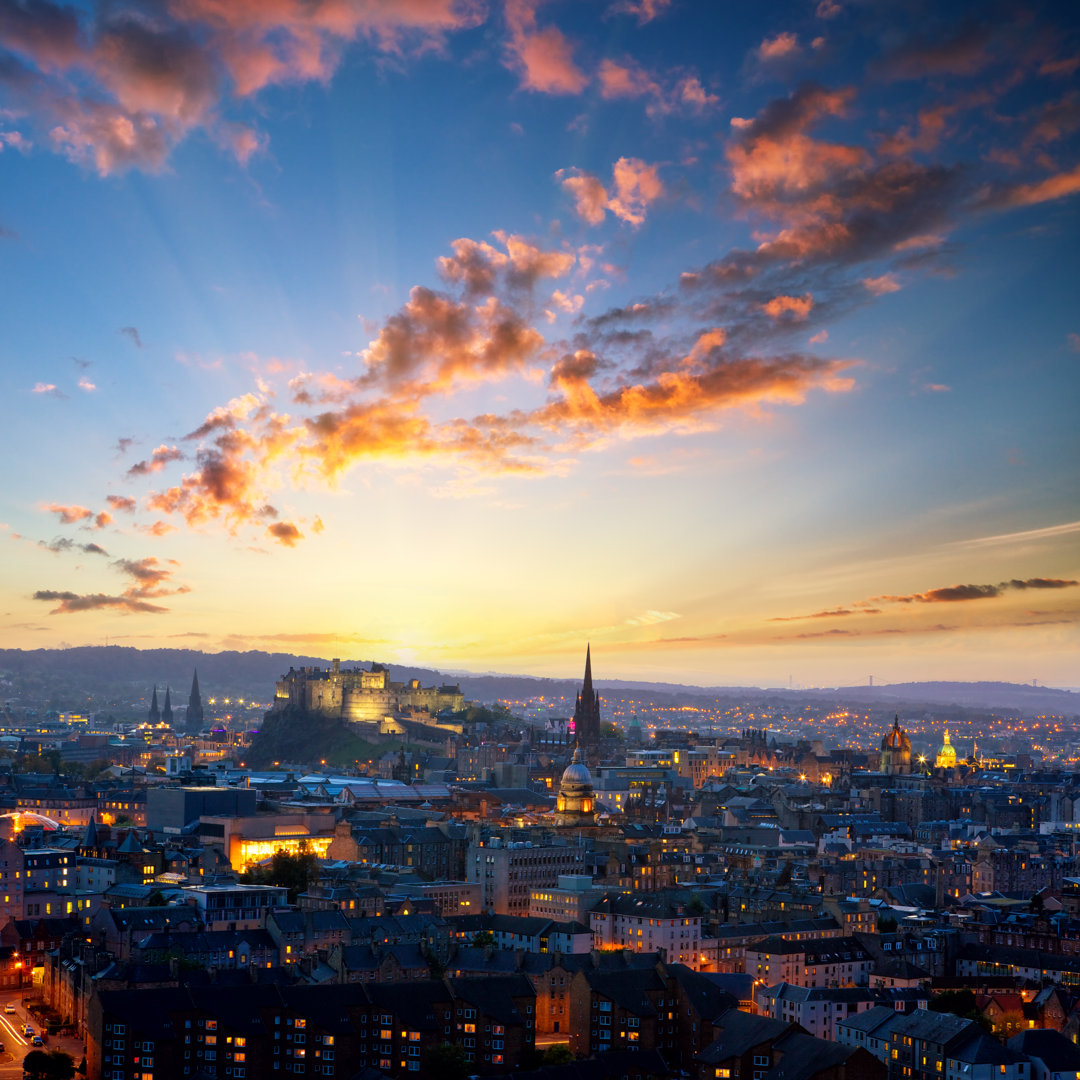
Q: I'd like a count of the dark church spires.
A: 4